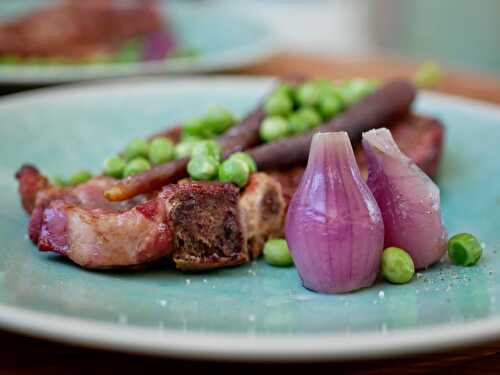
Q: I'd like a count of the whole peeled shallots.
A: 2